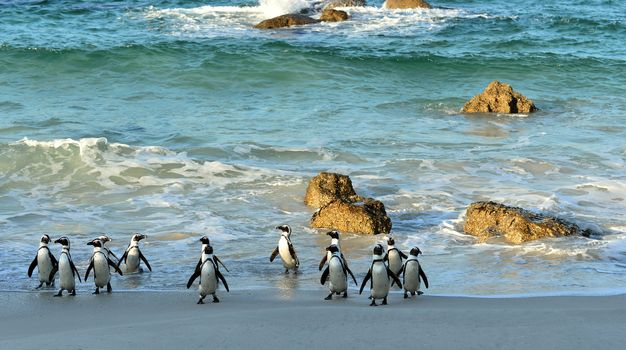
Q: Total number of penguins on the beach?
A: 13